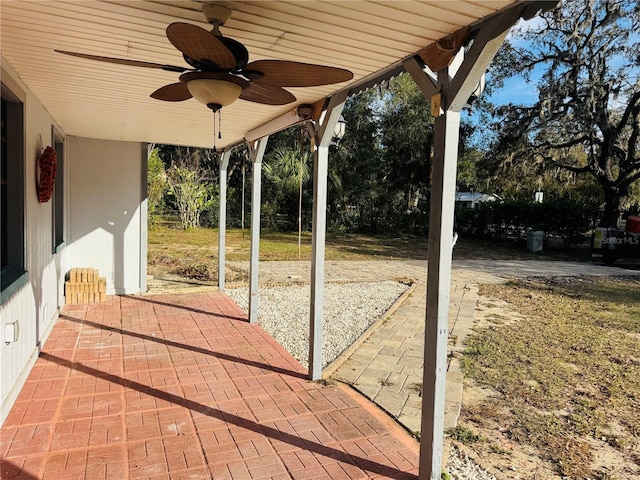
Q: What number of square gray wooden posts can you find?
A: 4